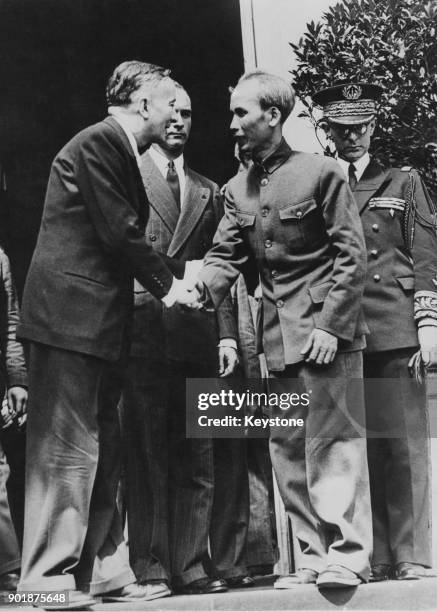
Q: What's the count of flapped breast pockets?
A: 2